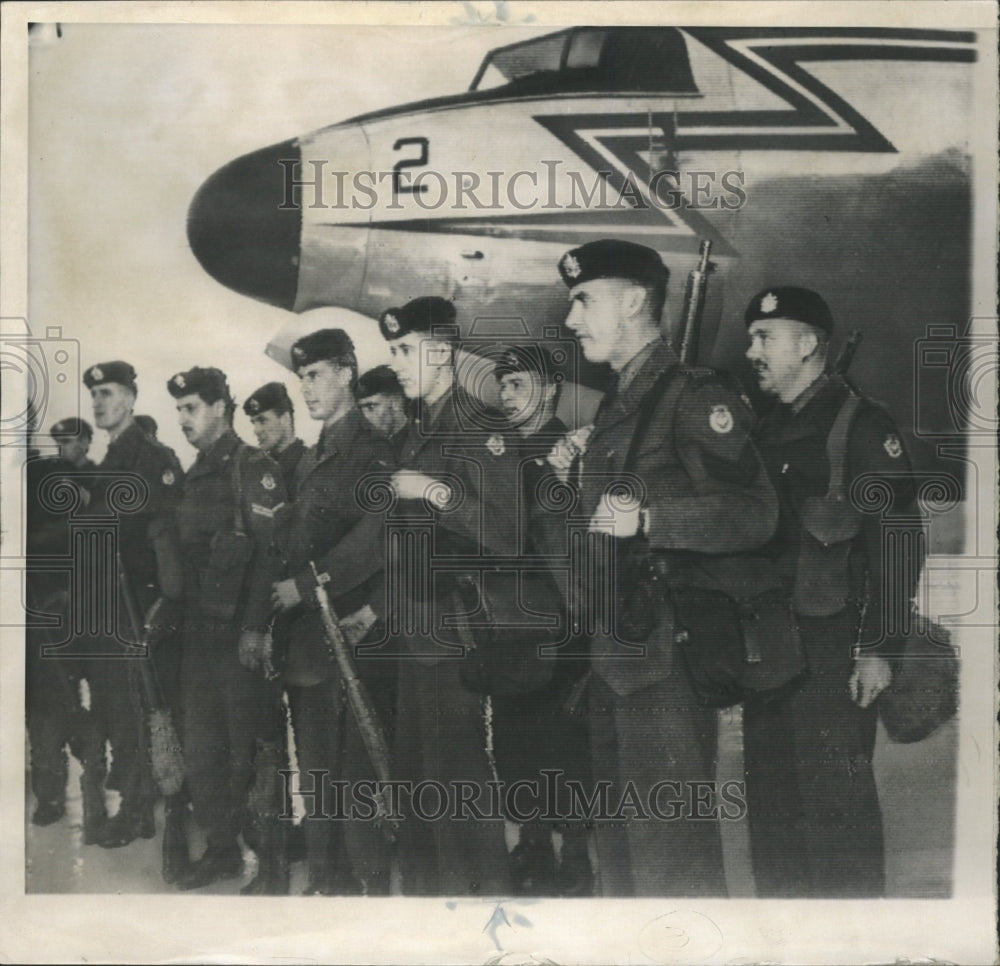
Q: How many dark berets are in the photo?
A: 11